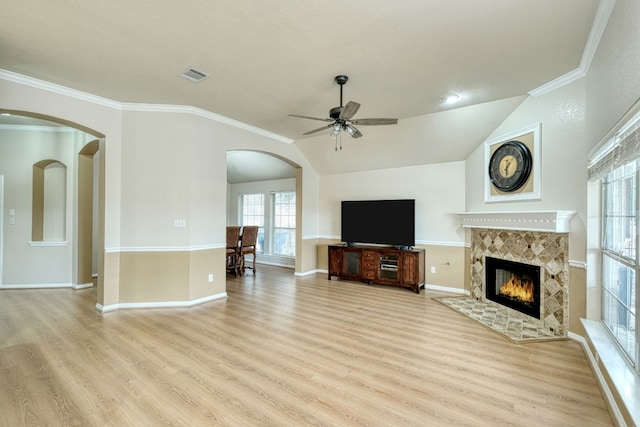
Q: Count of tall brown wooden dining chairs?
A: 2